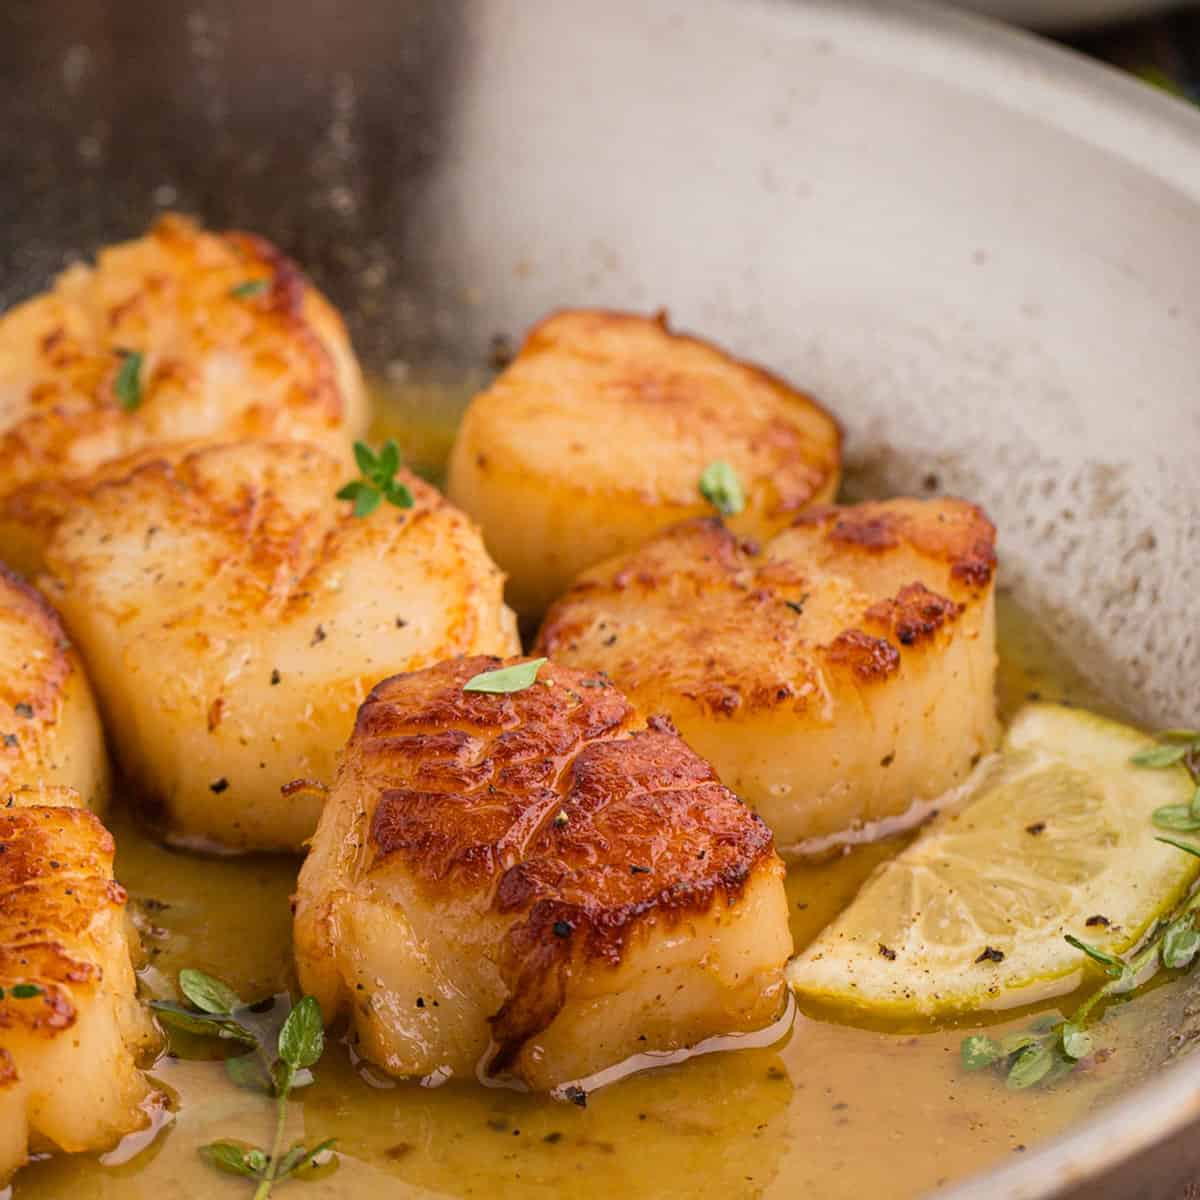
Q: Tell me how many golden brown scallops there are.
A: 7